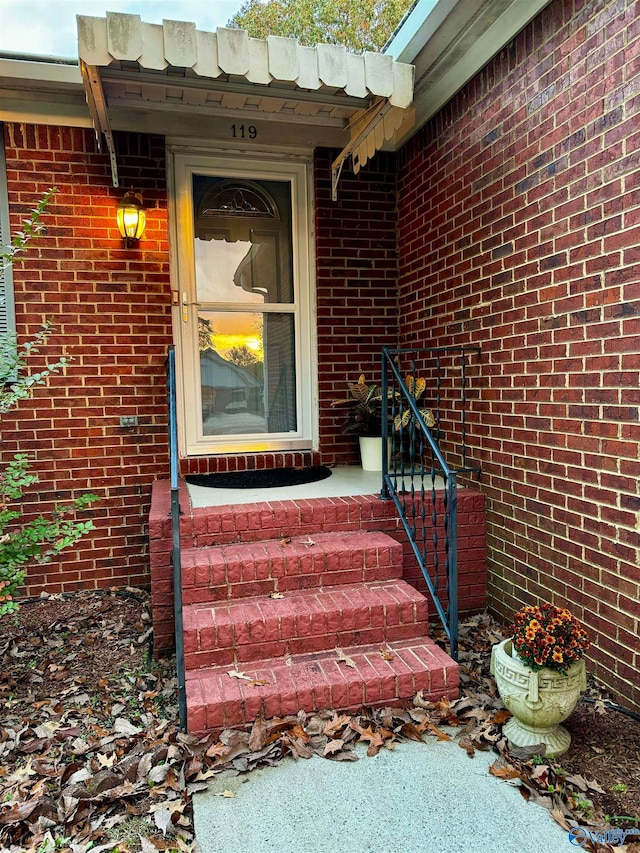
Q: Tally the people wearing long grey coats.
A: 0